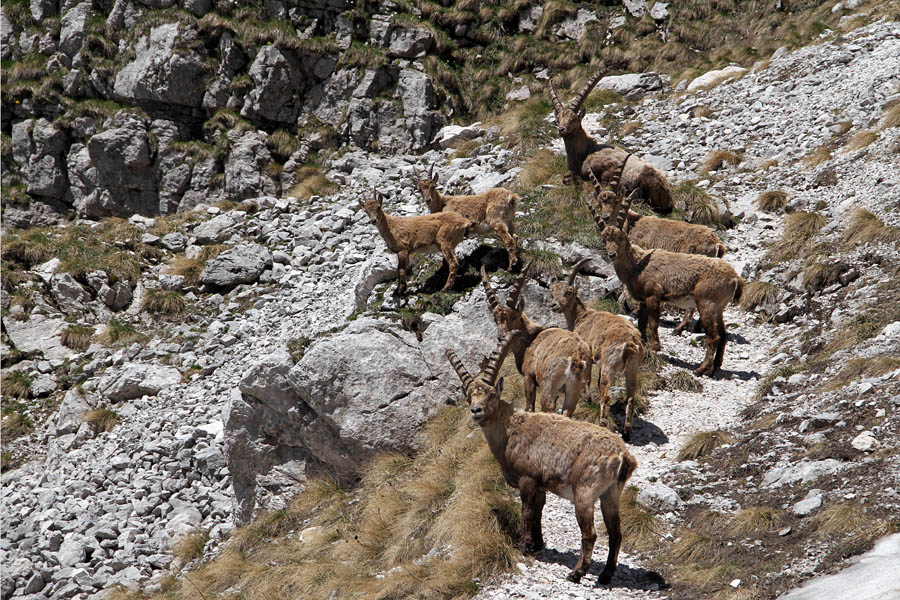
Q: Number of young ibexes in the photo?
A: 2